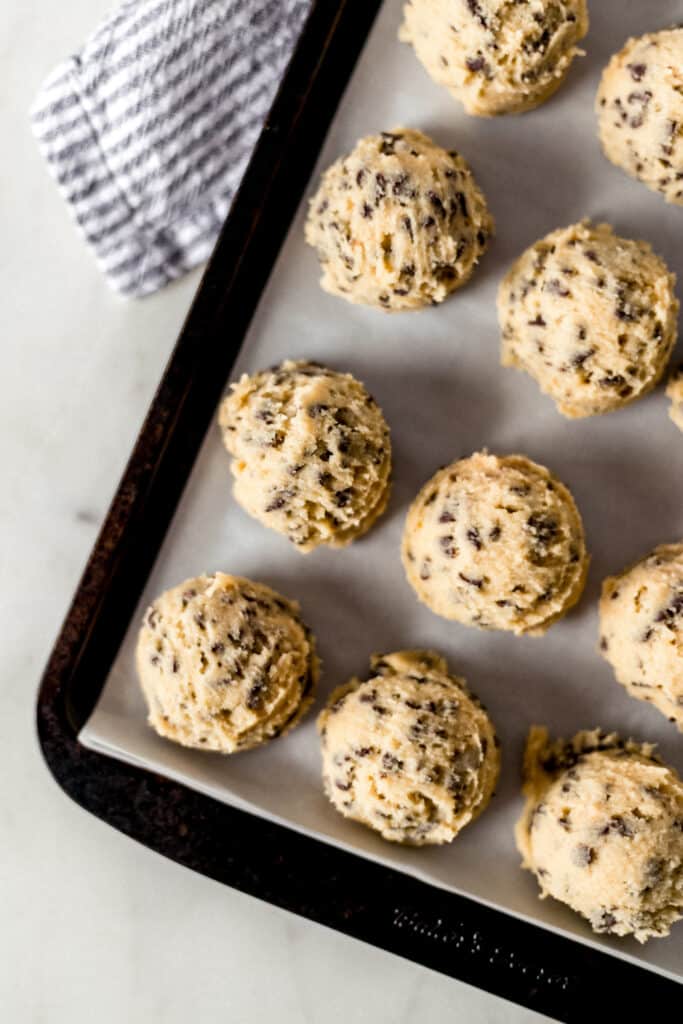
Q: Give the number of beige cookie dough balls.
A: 11